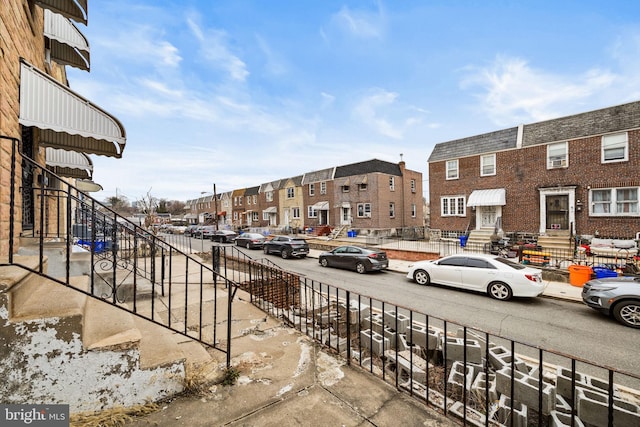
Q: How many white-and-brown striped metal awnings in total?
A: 4